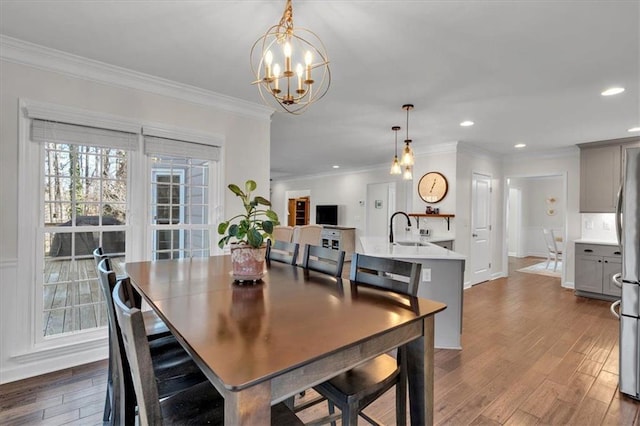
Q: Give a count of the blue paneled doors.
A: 0